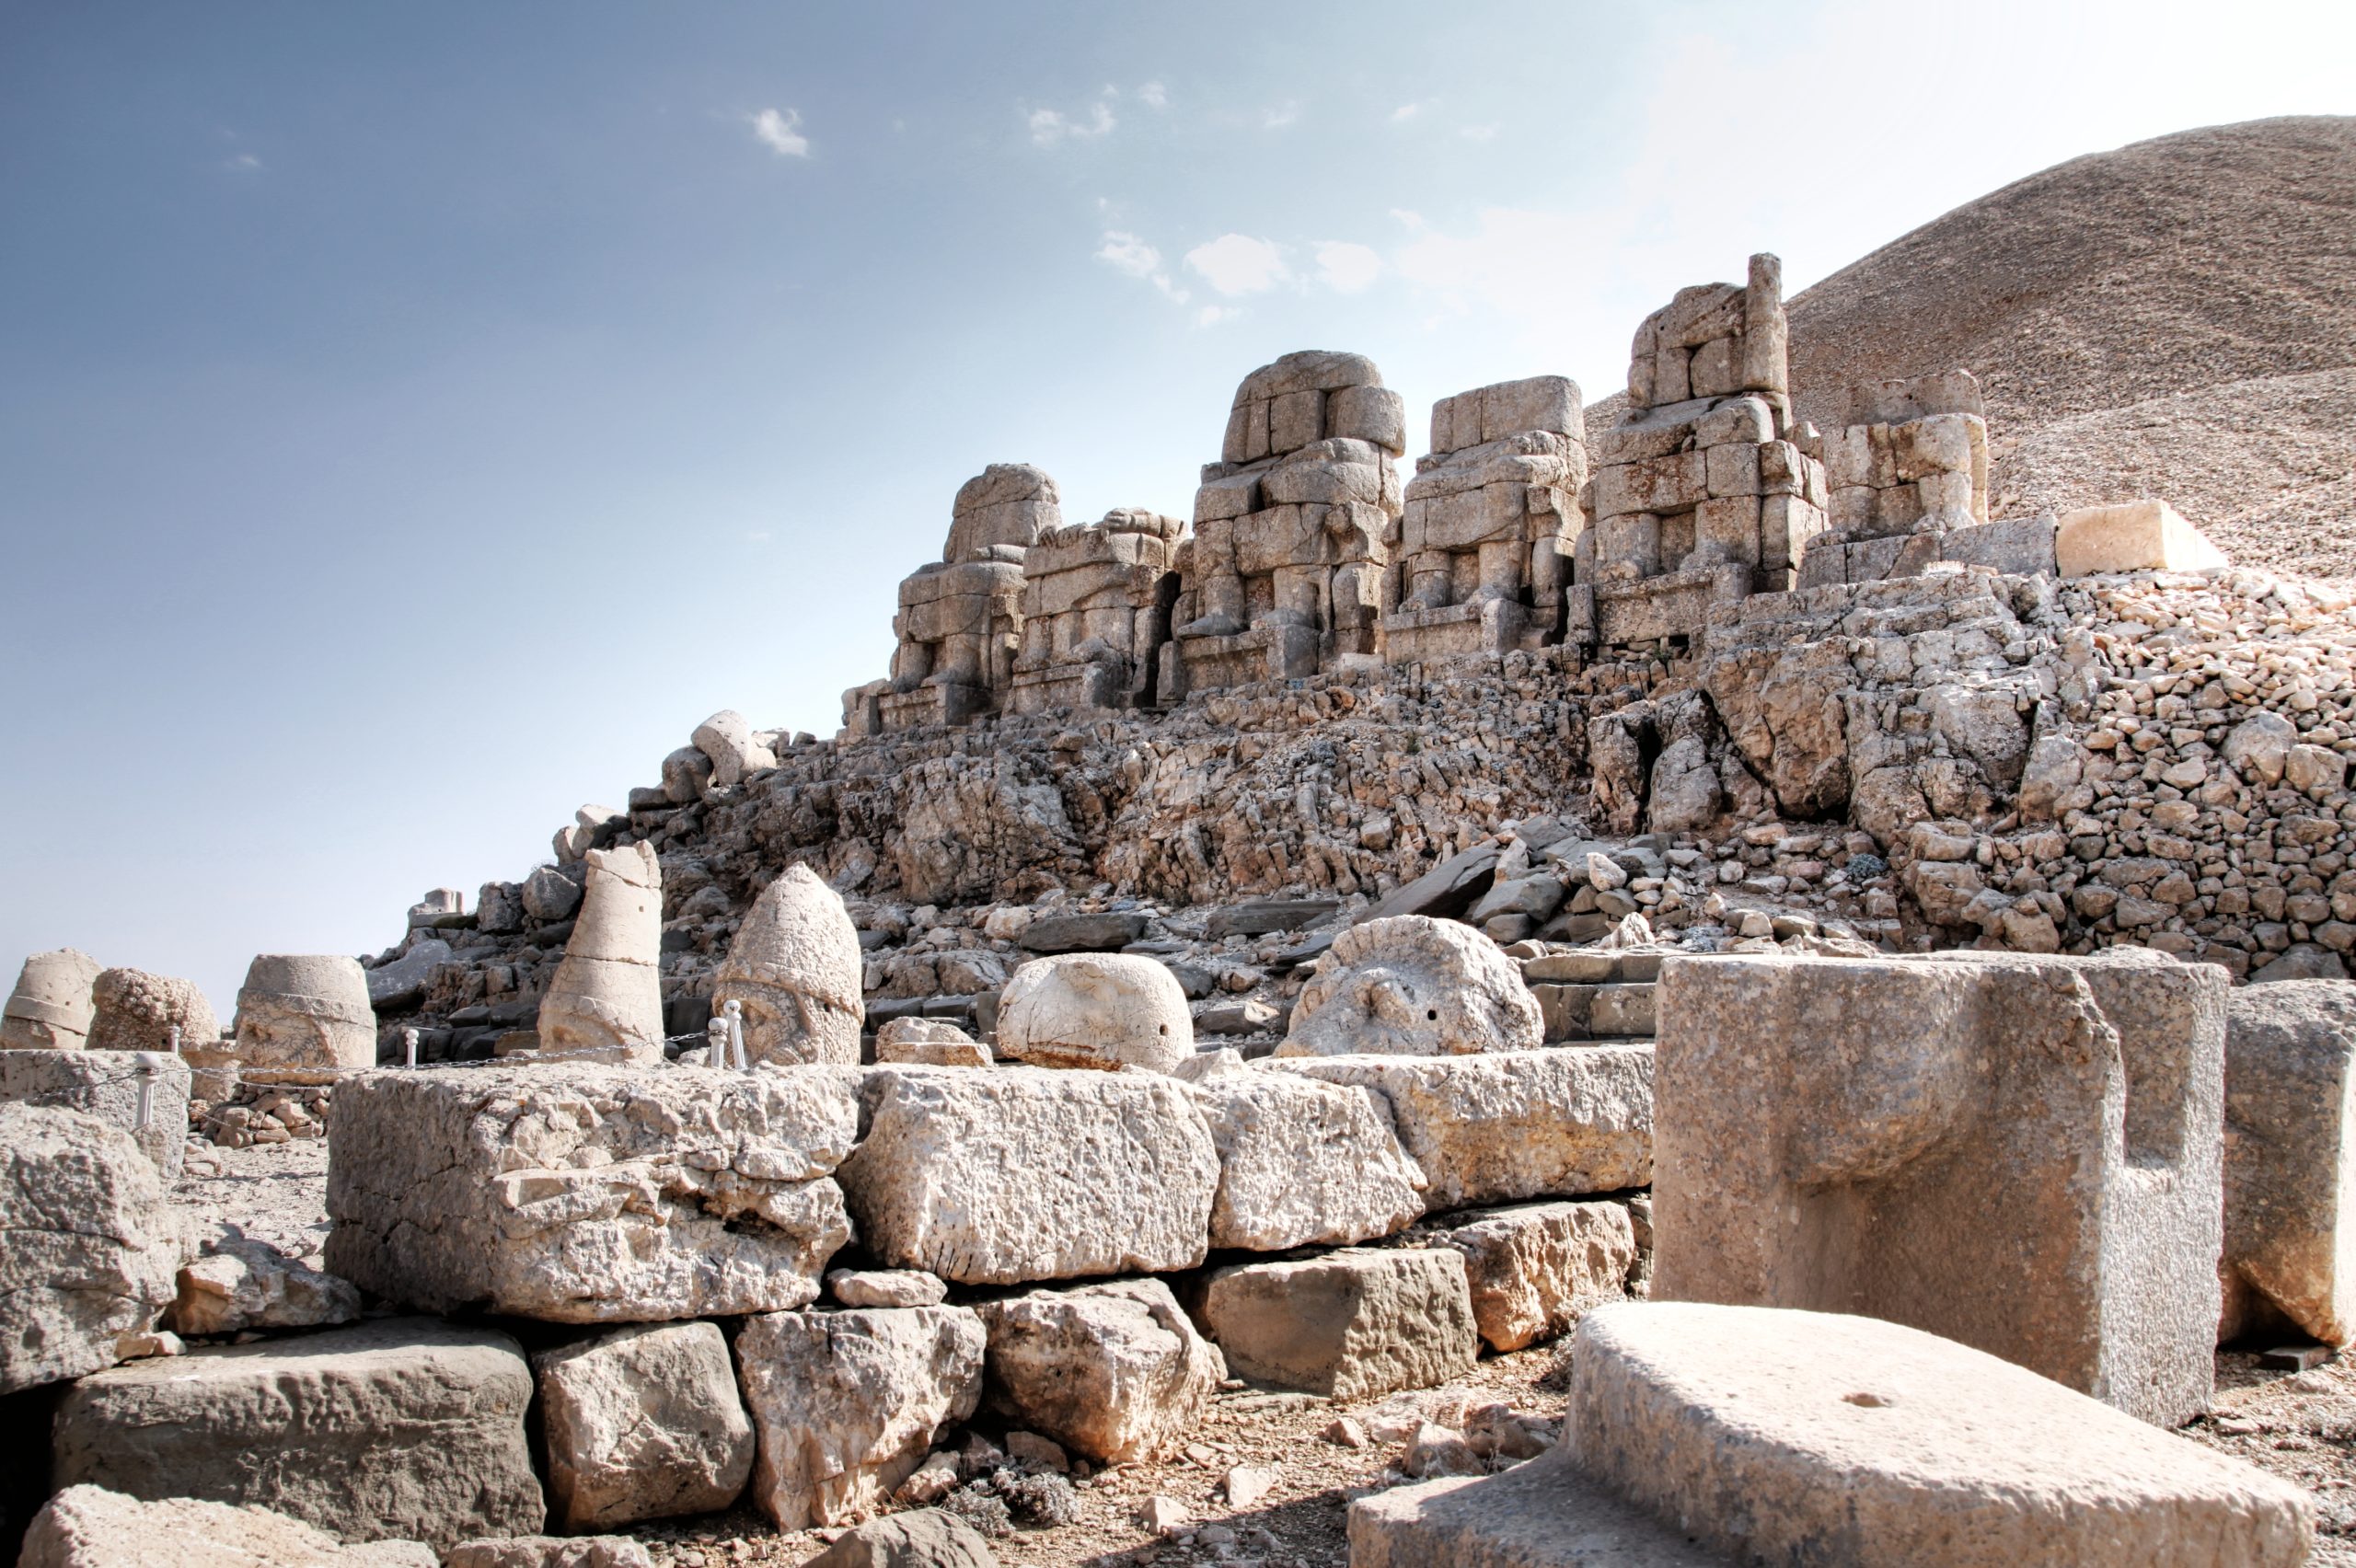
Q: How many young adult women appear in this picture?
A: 0